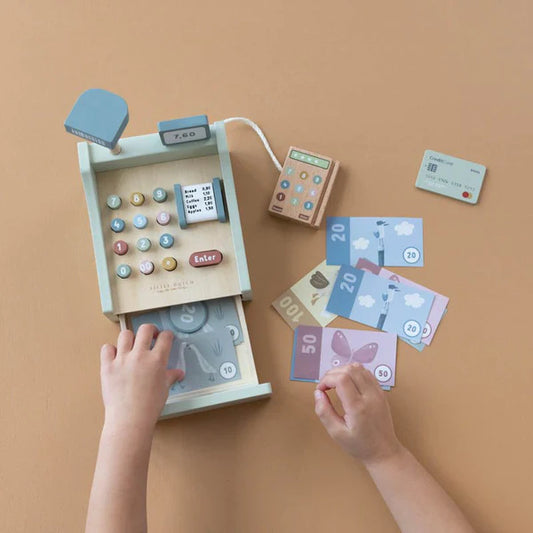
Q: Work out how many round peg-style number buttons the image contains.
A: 12